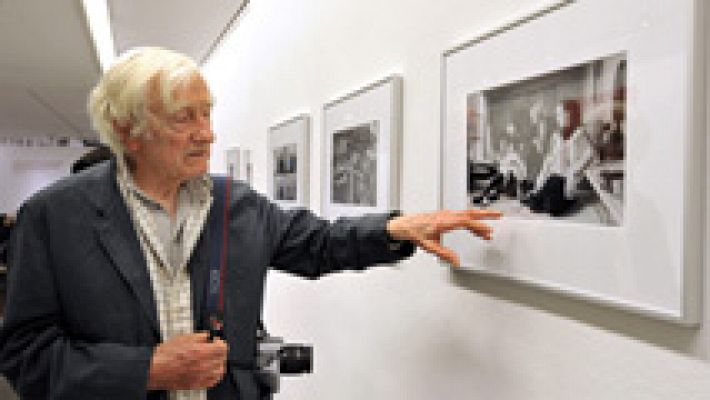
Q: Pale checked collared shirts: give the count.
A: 1